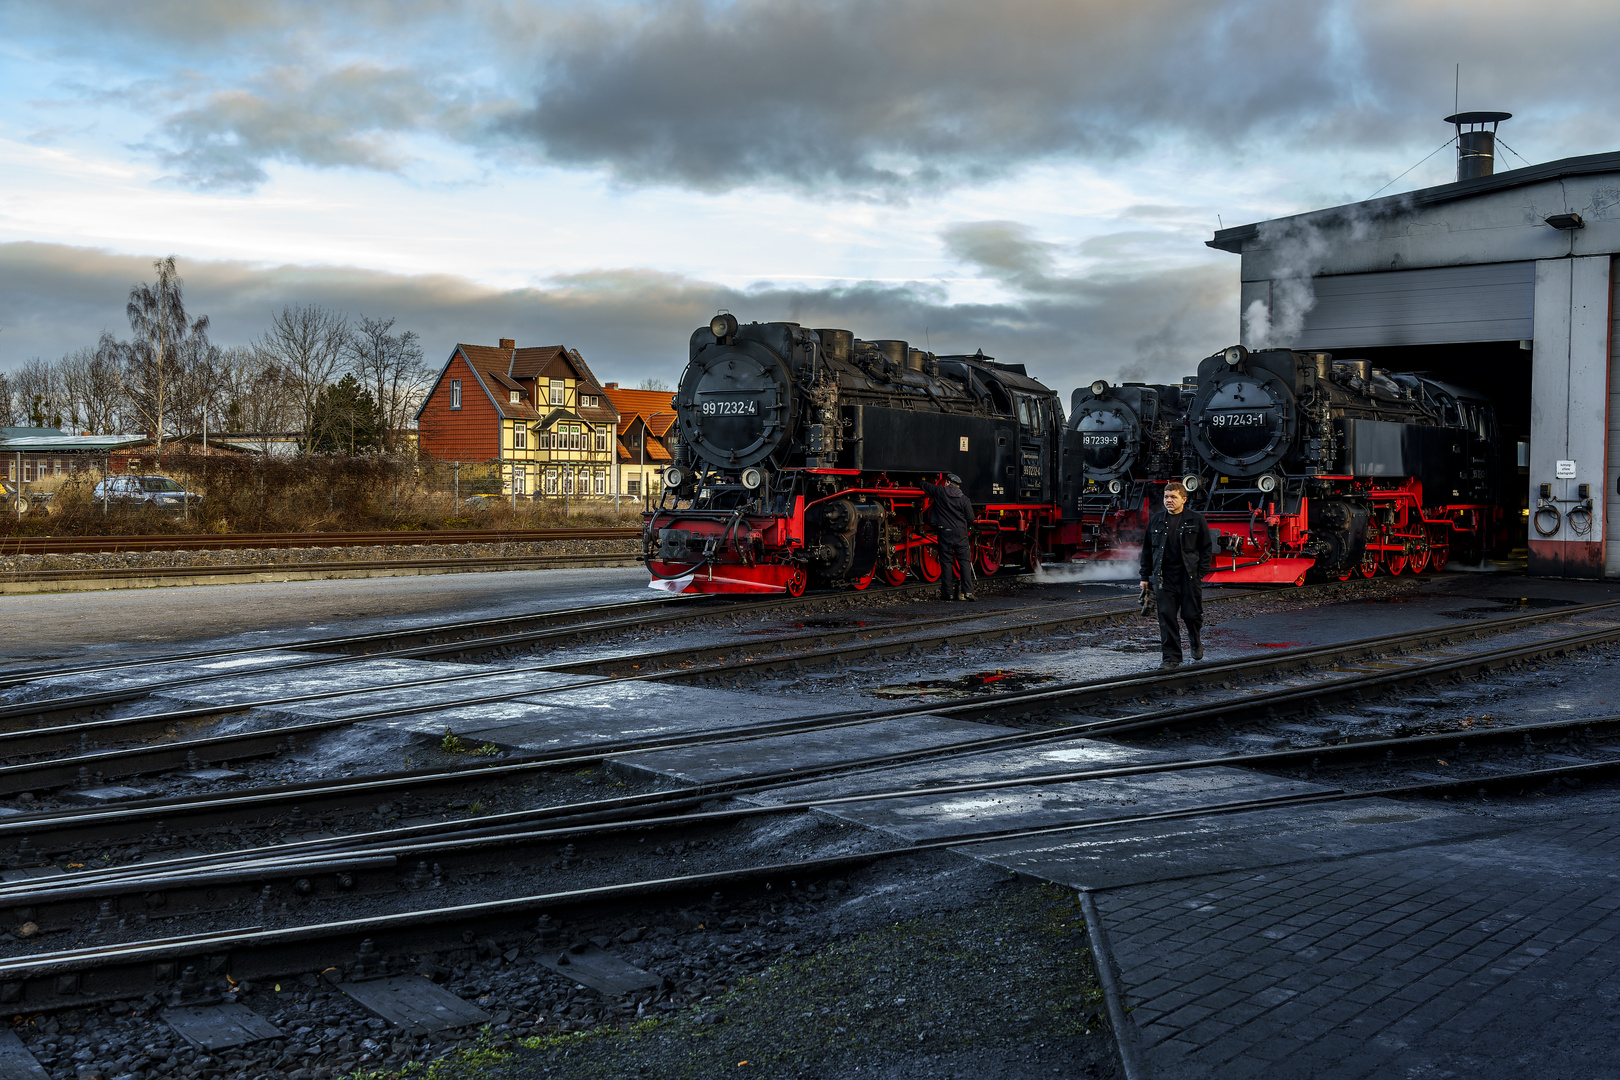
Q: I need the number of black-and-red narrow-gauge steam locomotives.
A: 3